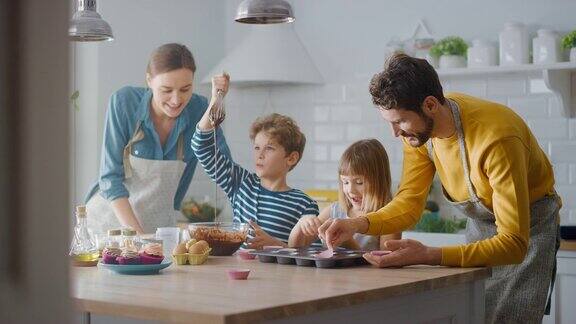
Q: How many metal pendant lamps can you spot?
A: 2